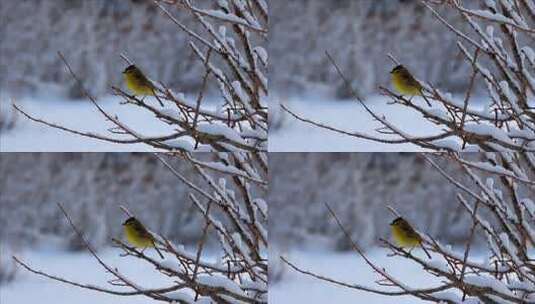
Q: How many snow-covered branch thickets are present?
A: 4